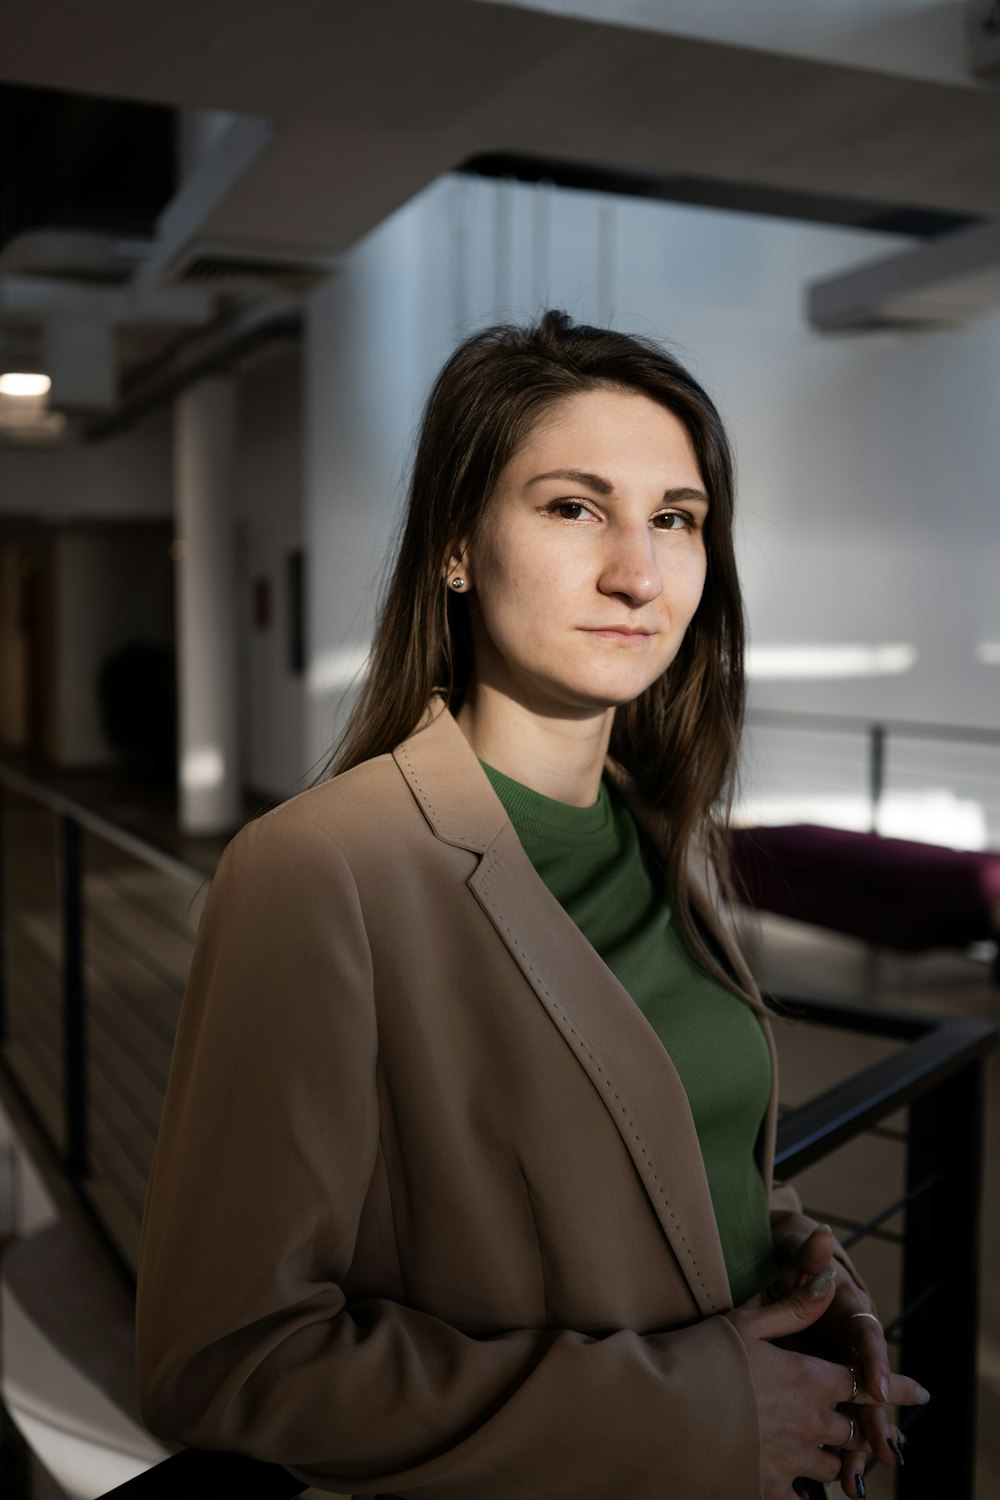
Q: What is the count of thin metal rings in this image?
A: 3